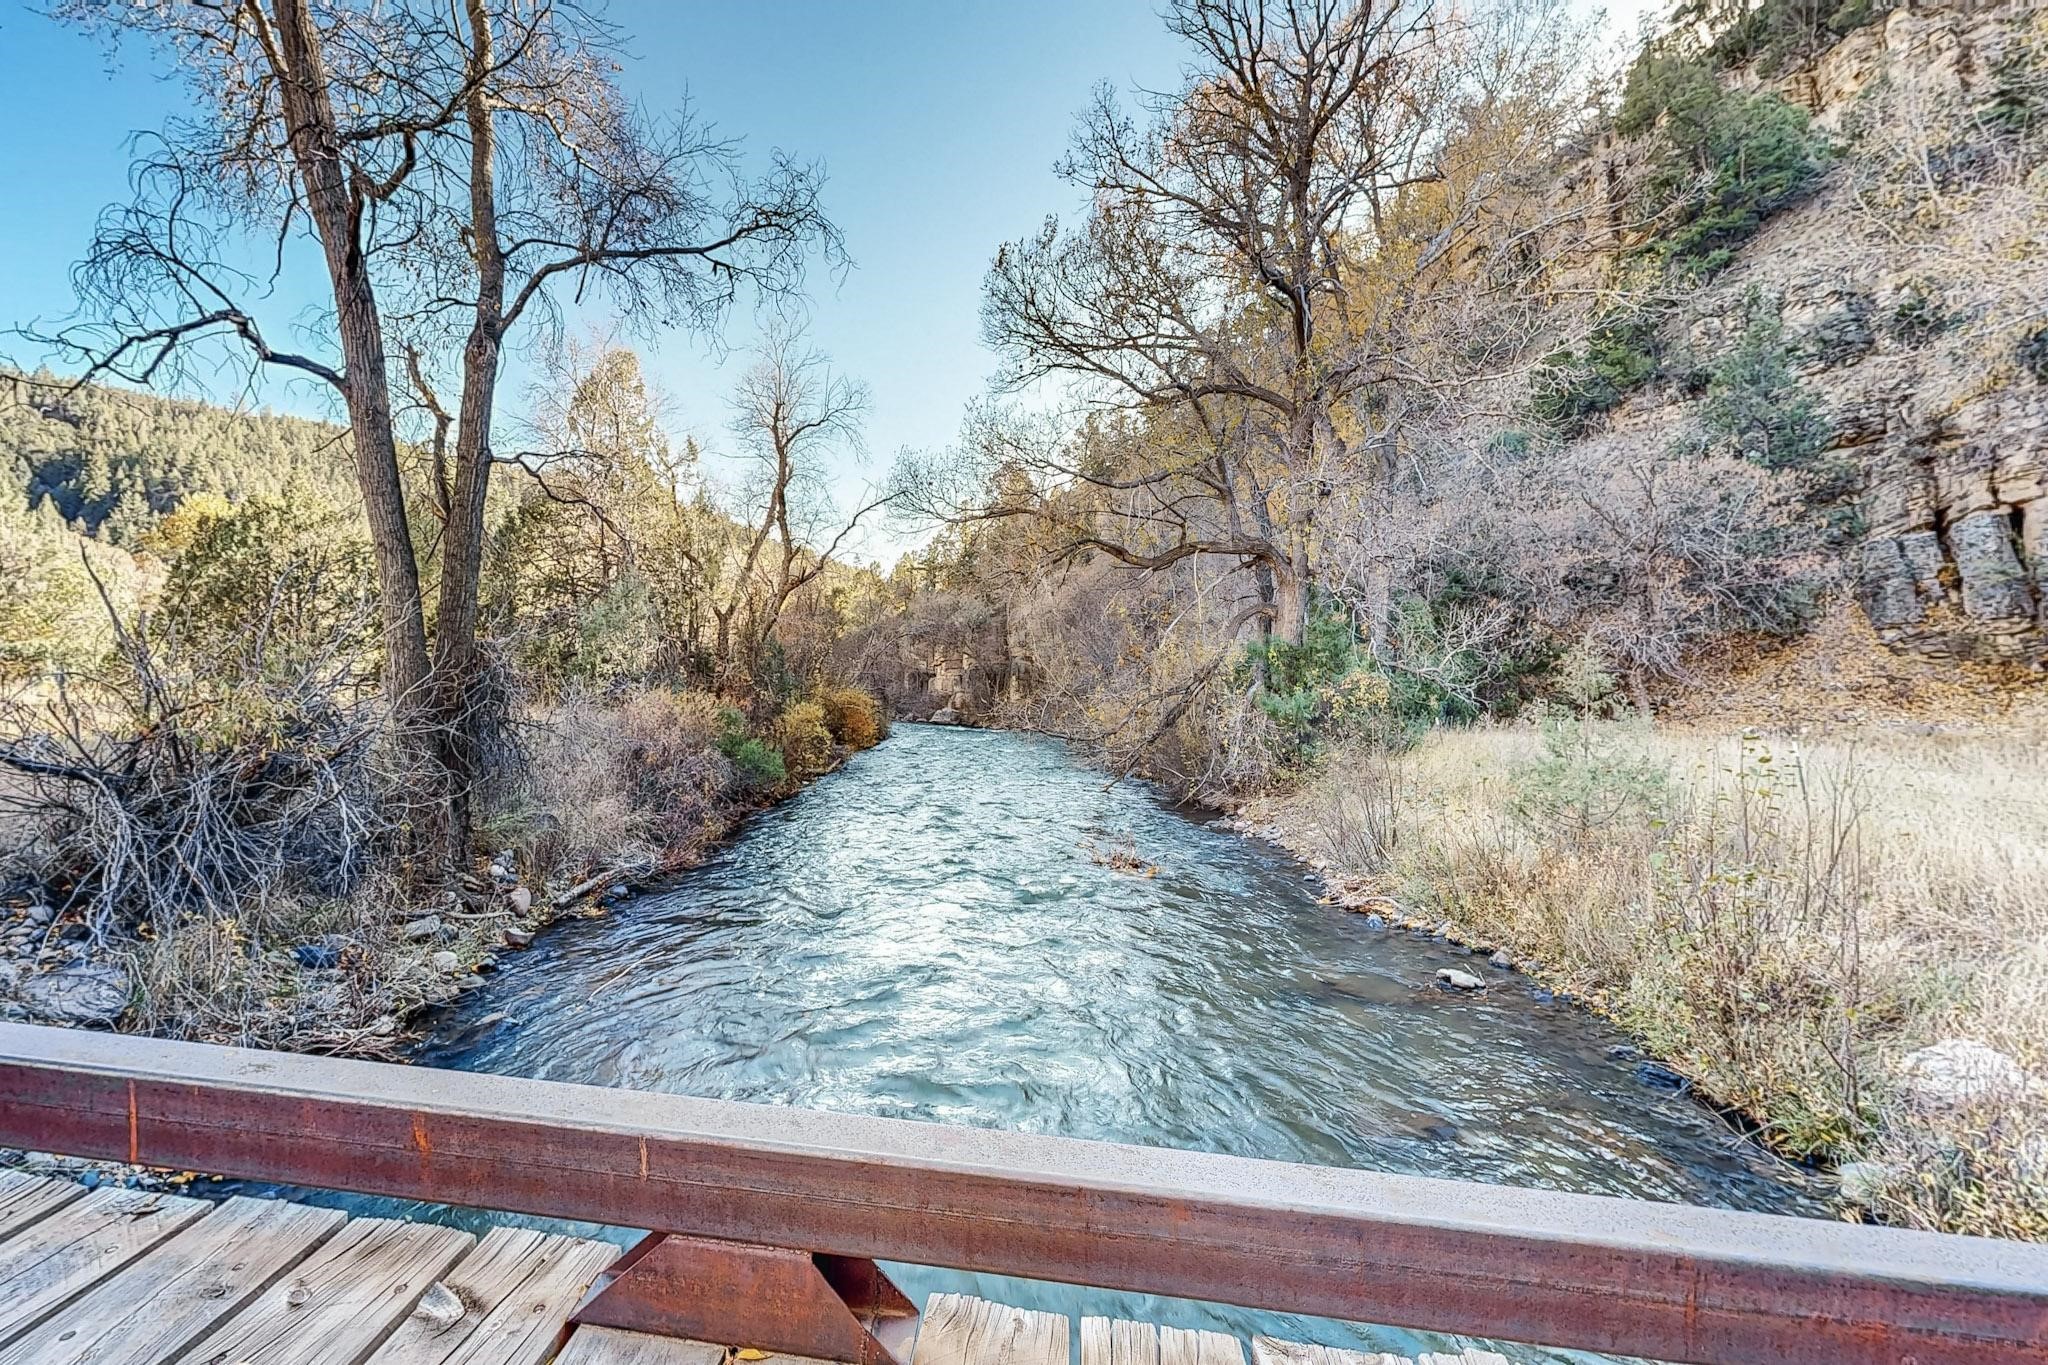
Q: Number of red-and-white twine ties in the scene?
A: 0